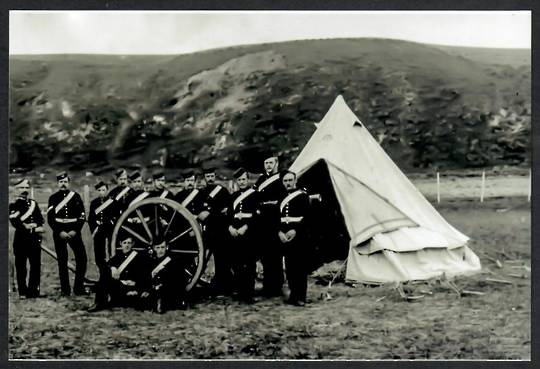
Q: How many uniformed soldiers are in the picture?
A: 13